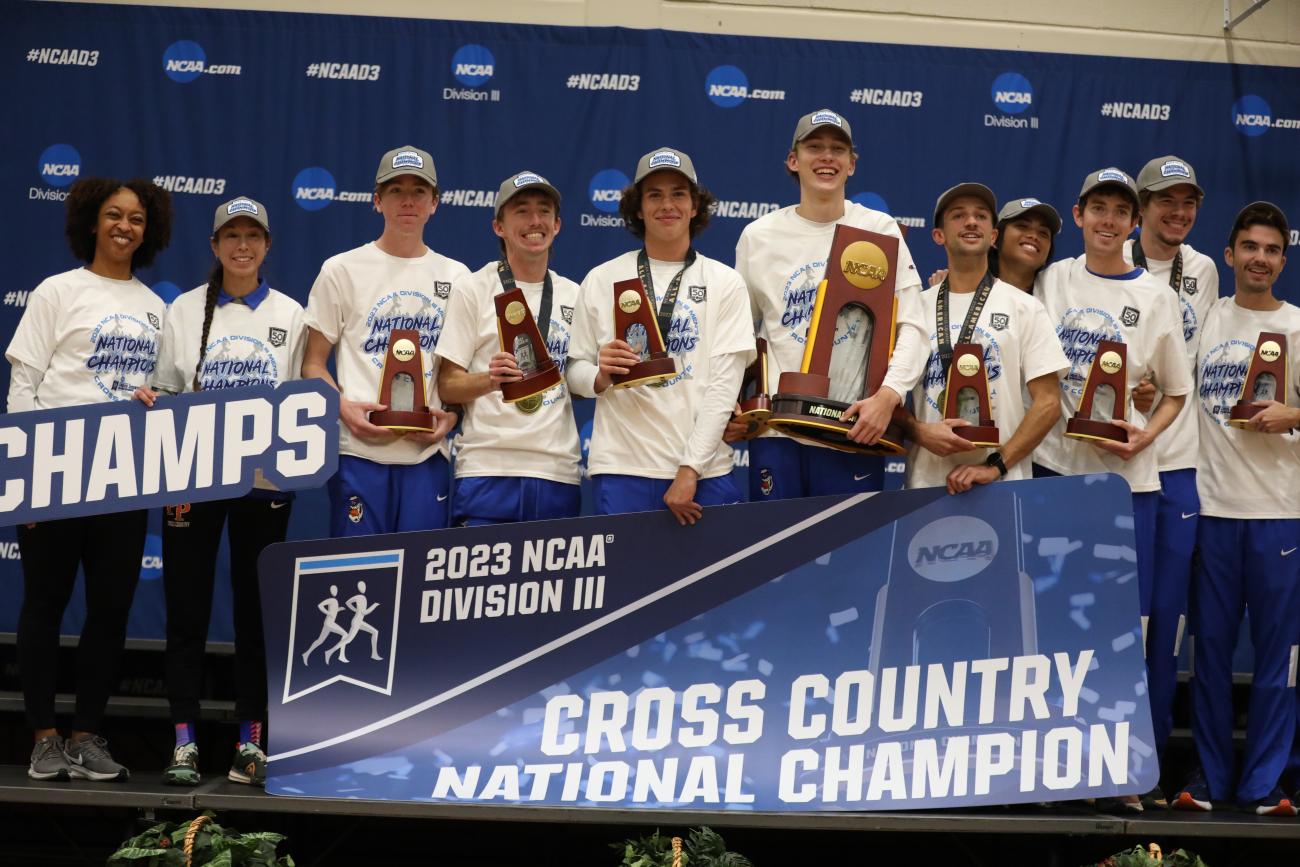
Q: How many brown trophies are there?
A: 8